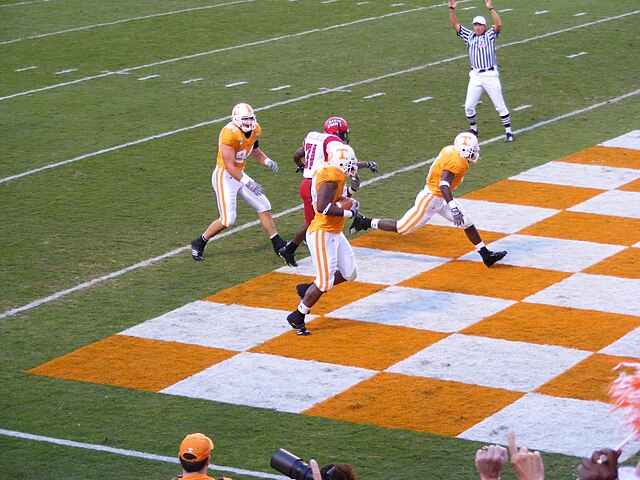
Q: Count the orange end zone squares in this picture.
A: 13